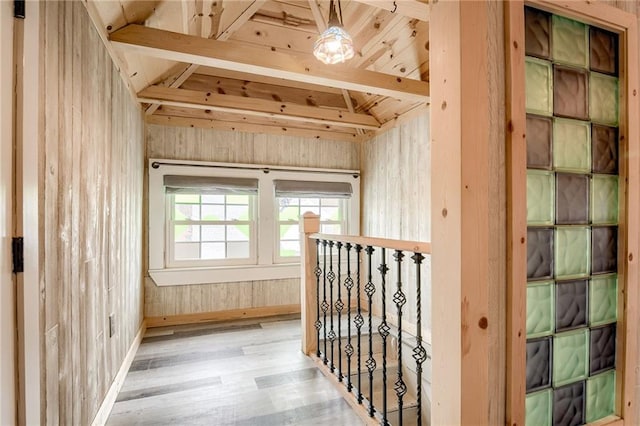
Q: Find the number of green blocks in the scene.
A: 12